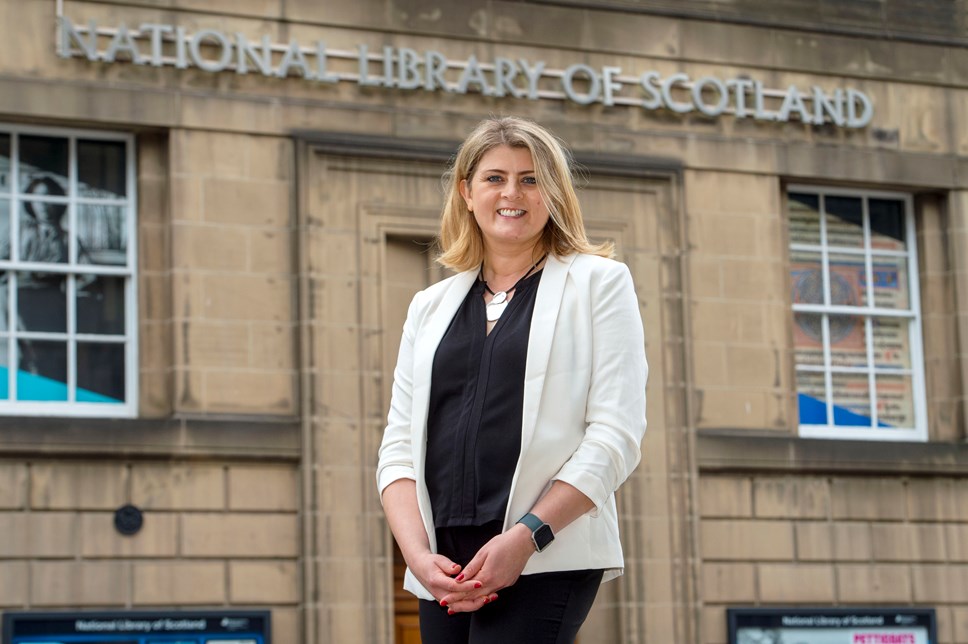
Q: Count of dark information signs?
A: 2